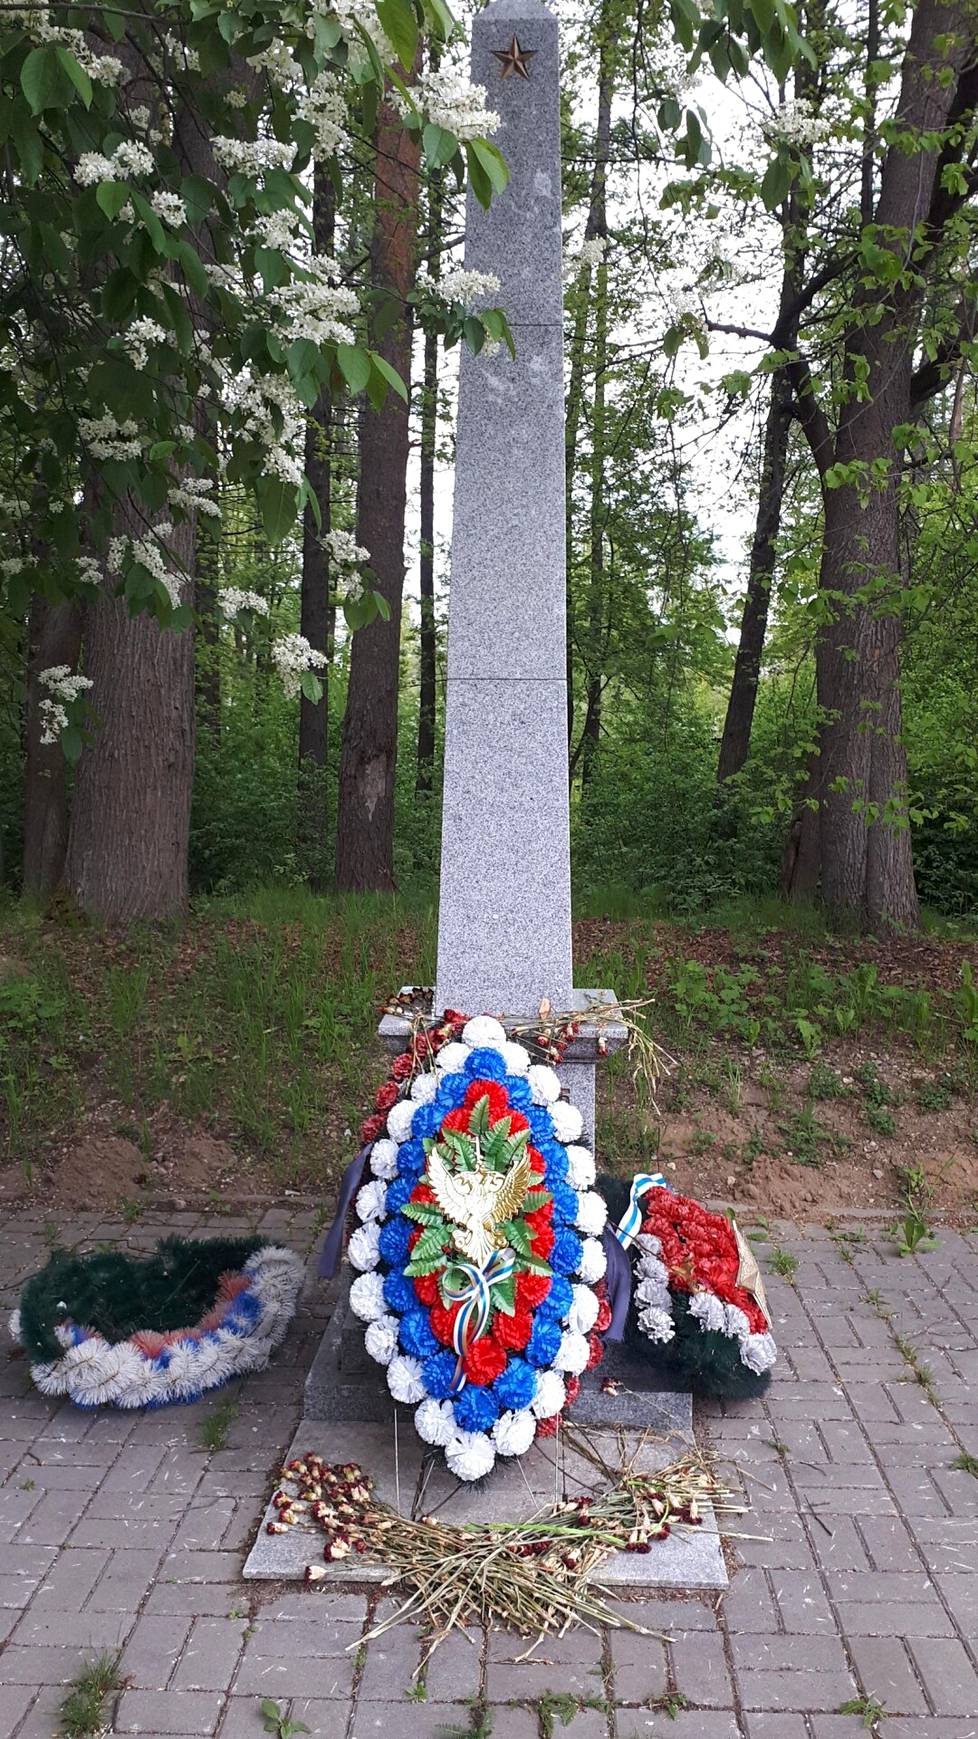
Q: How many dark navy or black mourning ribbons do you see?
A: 2